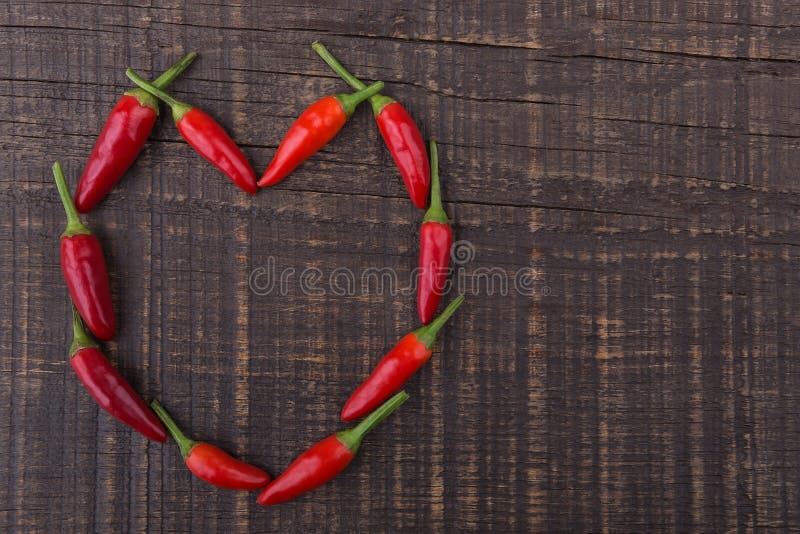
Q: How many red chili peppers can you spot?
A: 10